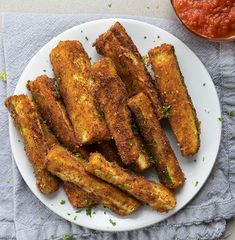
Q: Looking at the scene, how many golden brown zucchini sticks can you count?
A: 10